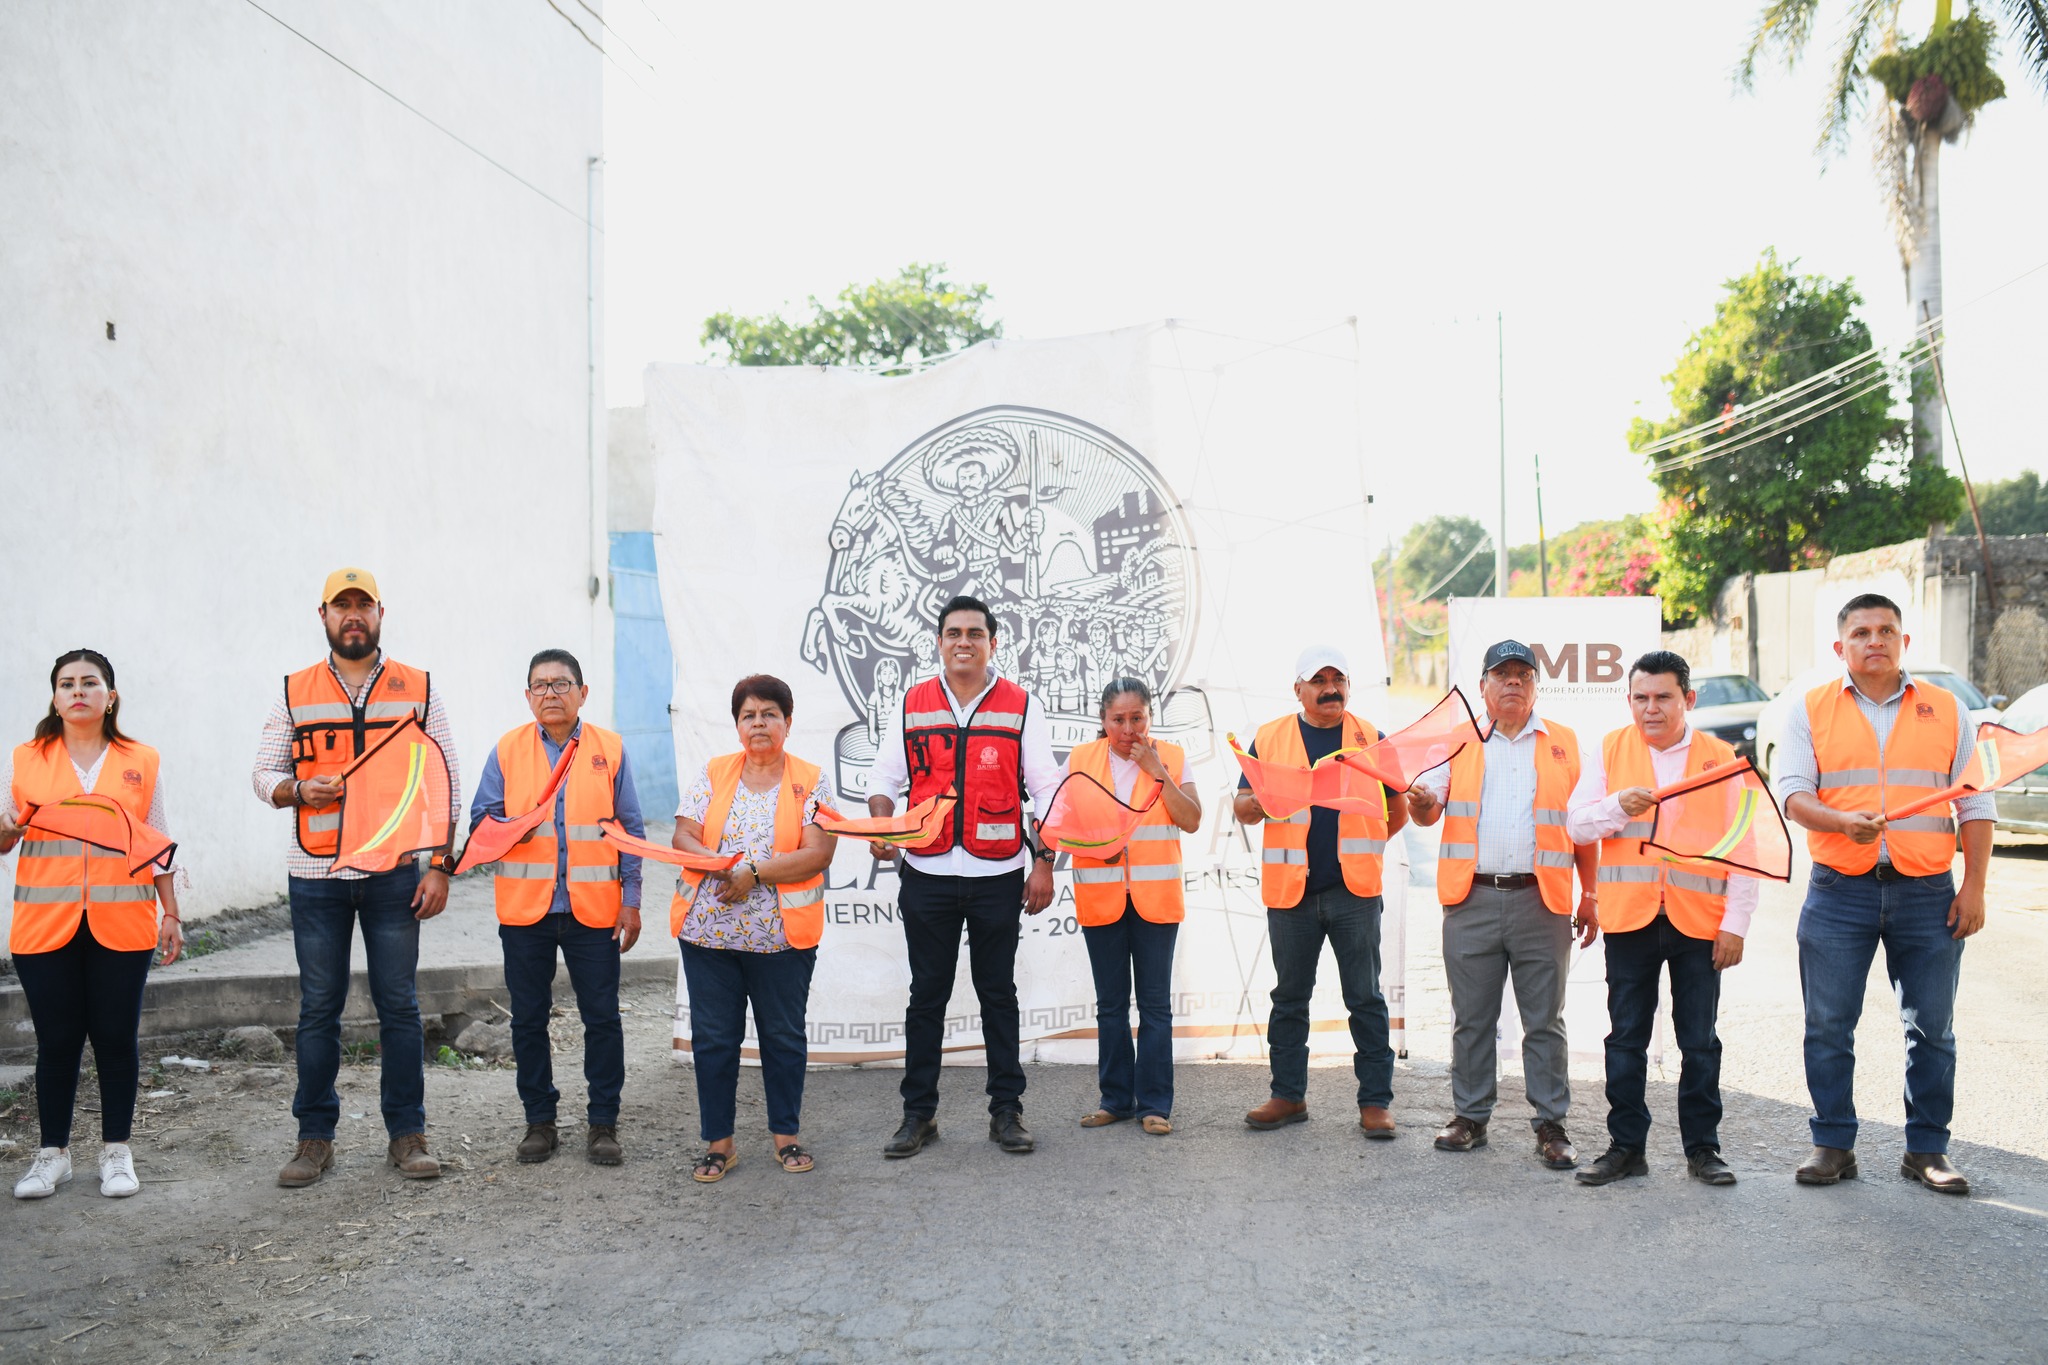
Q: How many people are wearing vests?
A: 10